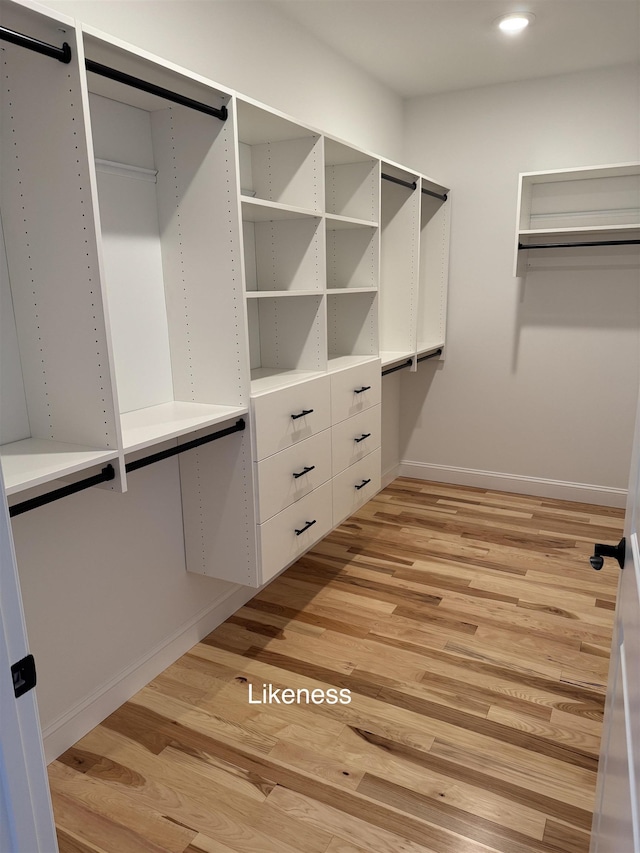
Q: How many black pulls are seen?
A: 6